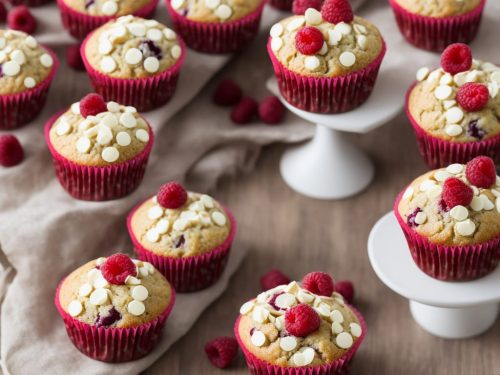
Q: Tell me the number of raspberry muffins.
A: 12